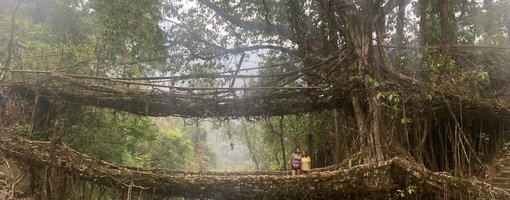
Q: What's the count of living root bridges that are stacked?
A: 2